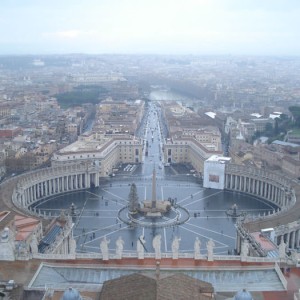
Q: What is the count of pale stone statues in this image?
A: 11